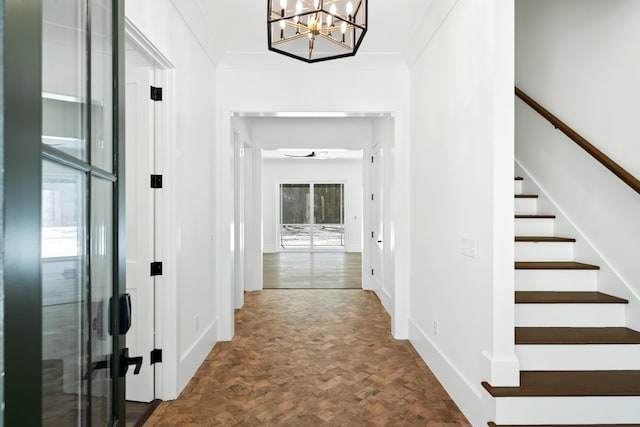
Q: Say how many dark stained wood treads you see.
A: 9